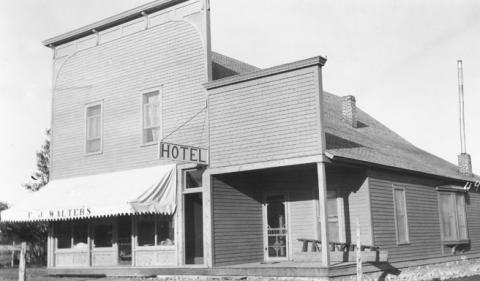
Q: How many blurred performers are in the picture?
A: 0